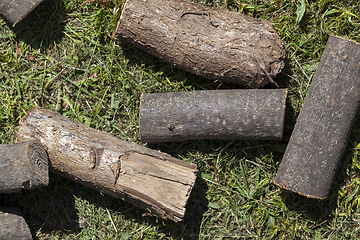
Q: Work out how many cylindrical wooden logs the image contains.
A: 7